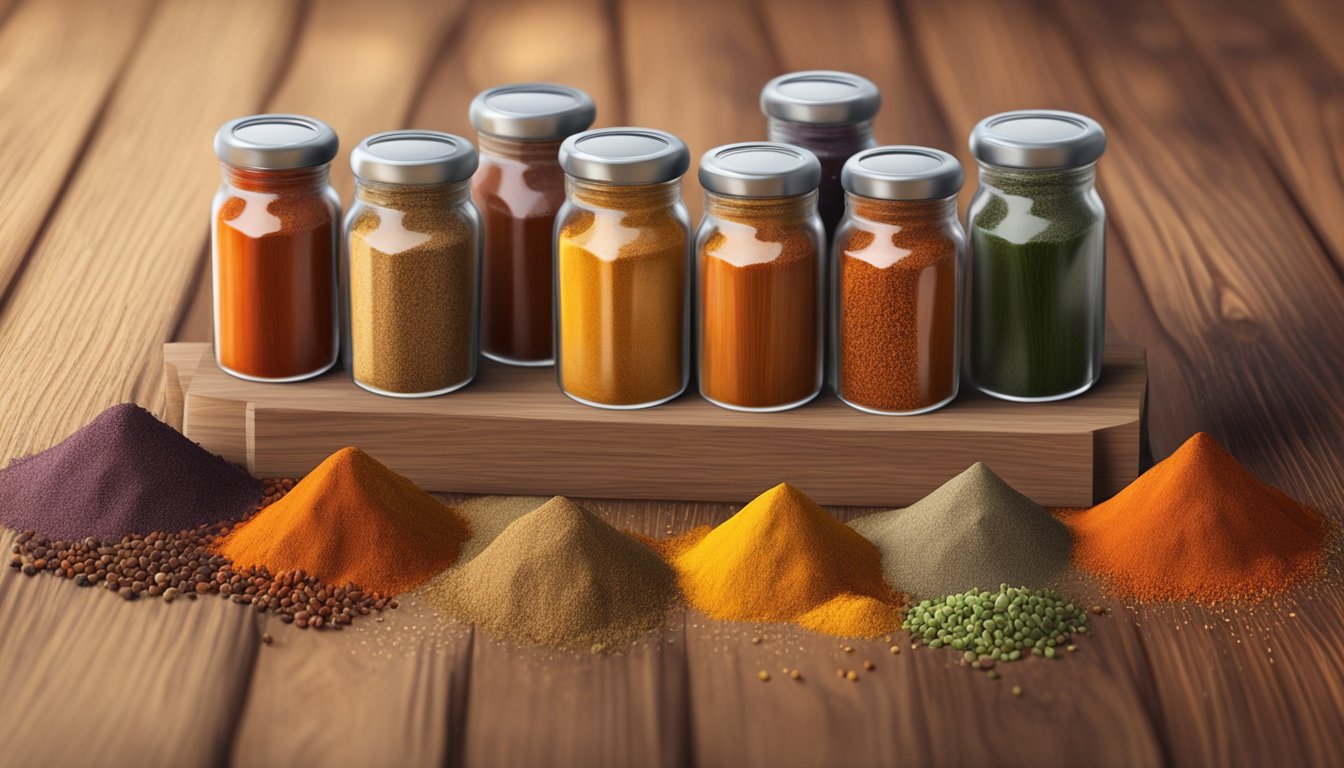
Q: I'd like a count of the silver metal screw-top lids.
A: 8